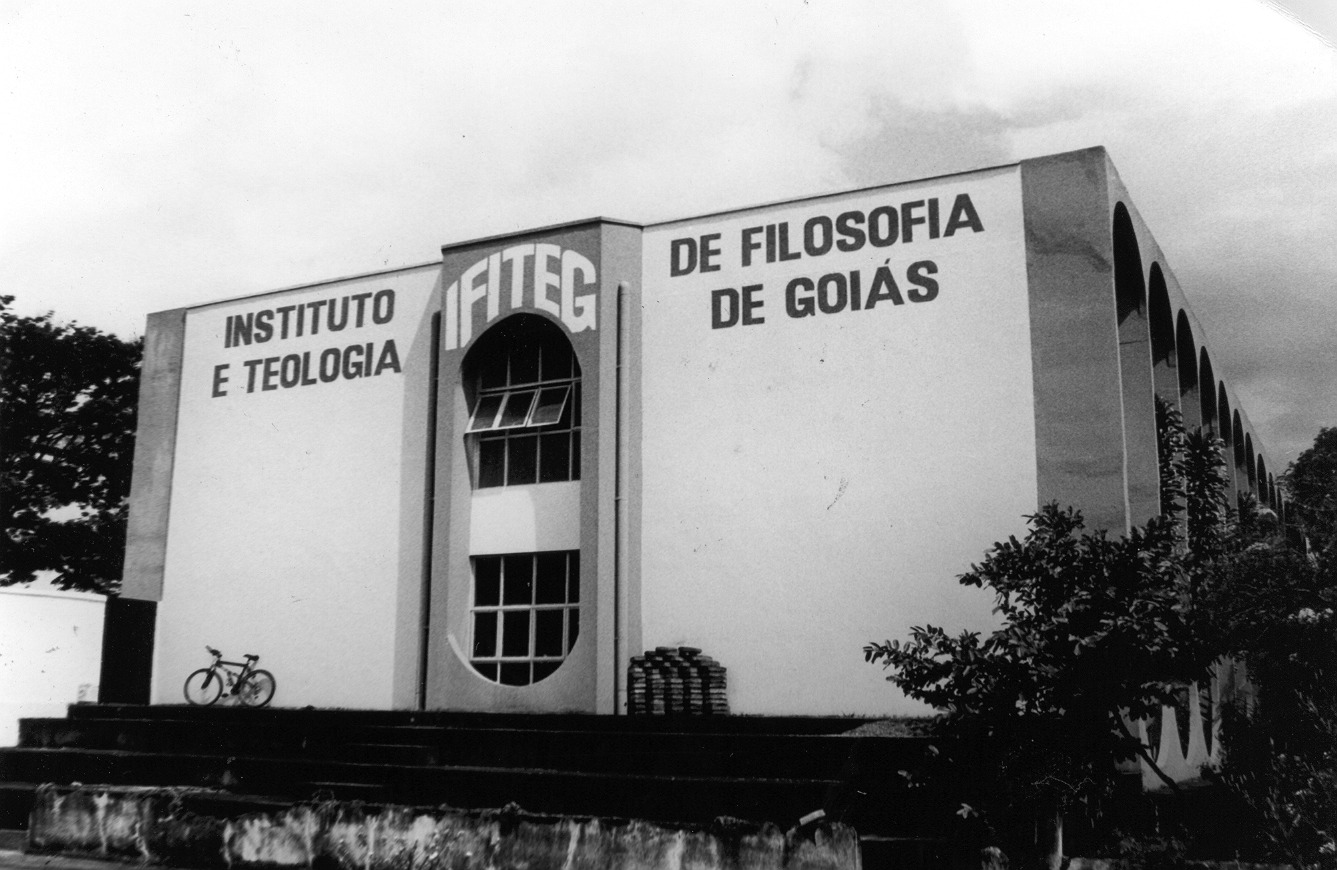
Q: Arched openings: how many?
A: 11